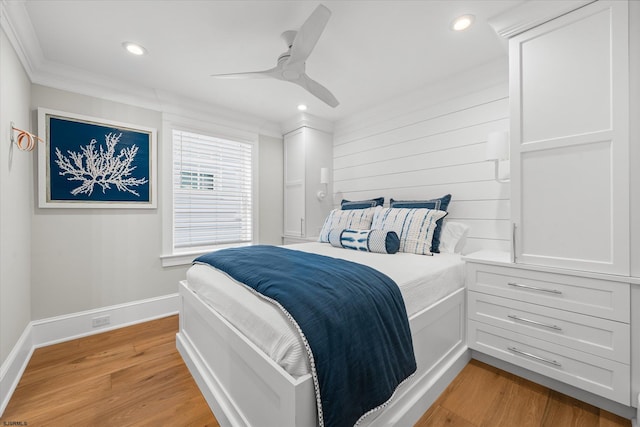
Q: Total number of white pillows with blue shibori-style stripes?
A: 2